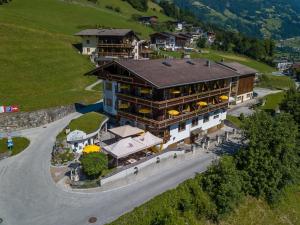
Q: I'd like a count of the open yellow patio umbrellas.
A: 9